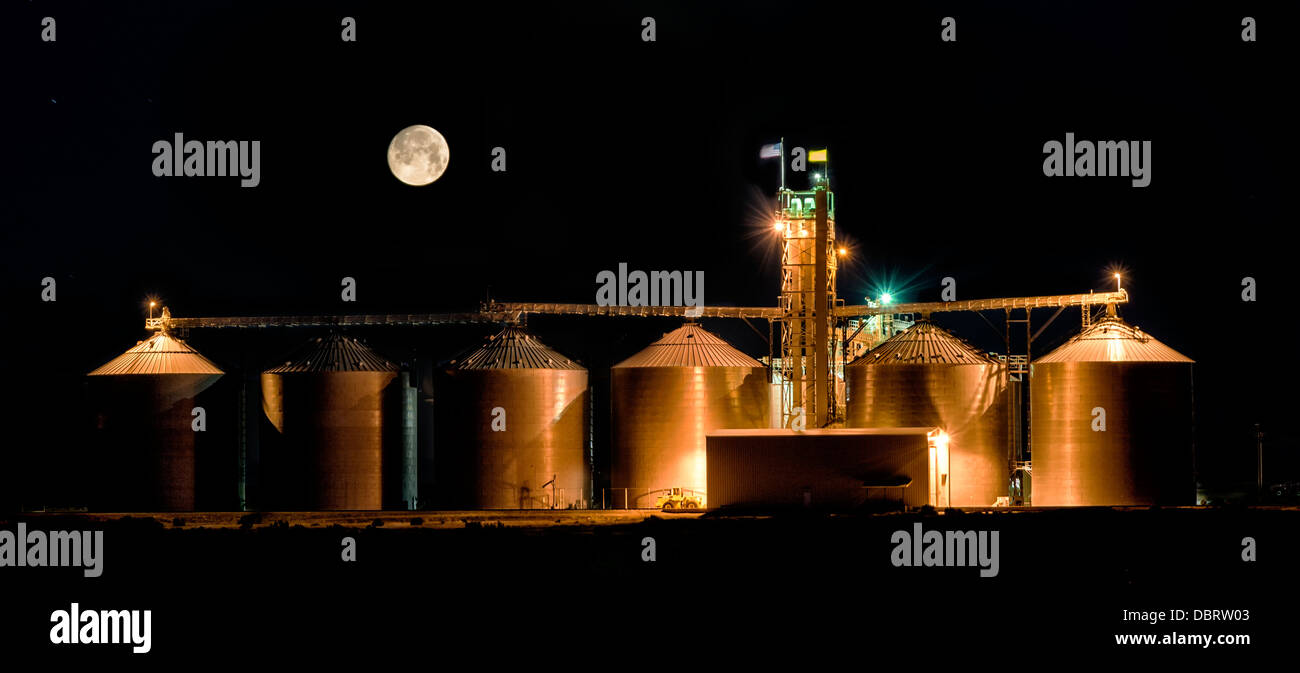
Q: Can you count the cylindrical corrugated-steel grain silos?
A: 6